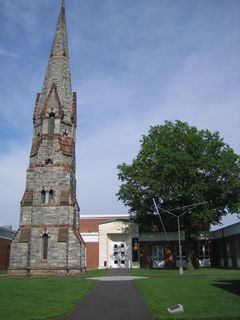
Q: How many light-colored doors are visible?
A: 2